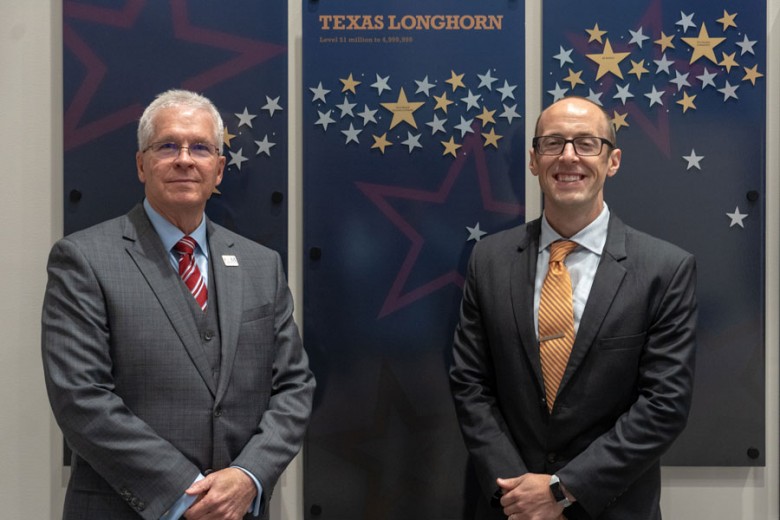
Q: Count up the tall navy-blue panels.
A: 3